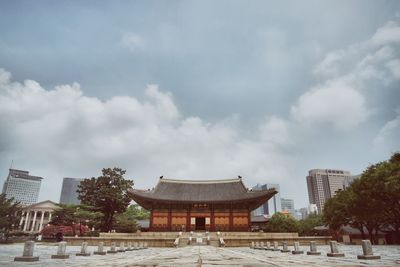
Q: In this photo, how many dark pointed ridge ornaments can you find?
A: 2